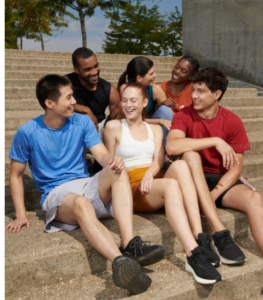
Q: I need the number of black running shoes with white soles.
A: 3